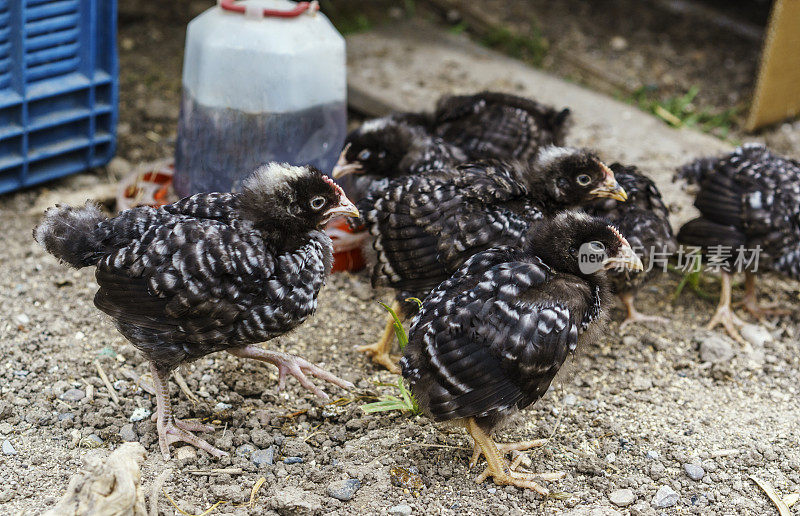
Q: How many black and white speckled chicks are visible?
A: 6